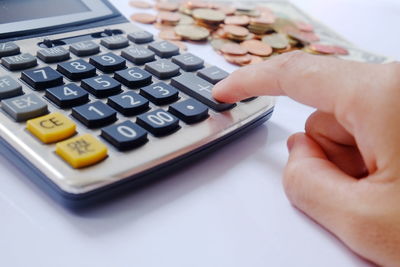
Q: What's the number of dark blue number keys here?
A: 11